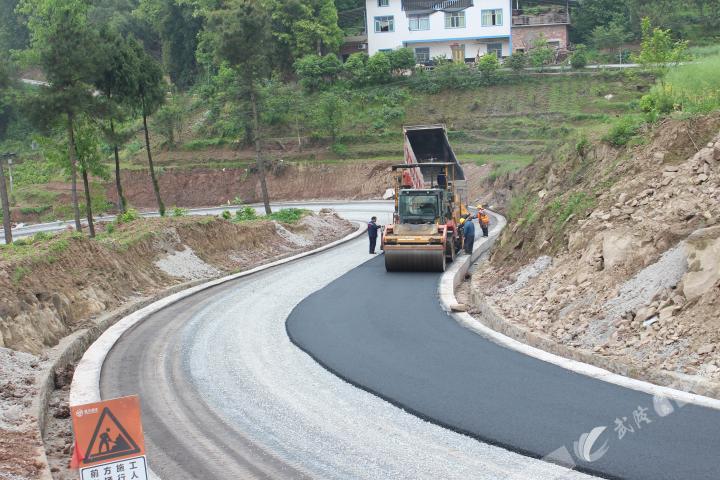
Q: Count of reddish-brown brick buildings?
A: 1